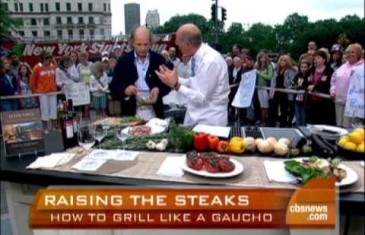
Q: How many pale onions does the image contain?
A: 6